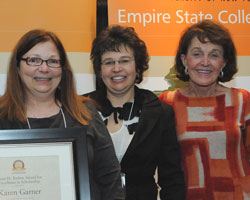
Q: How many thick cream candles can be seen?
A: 0